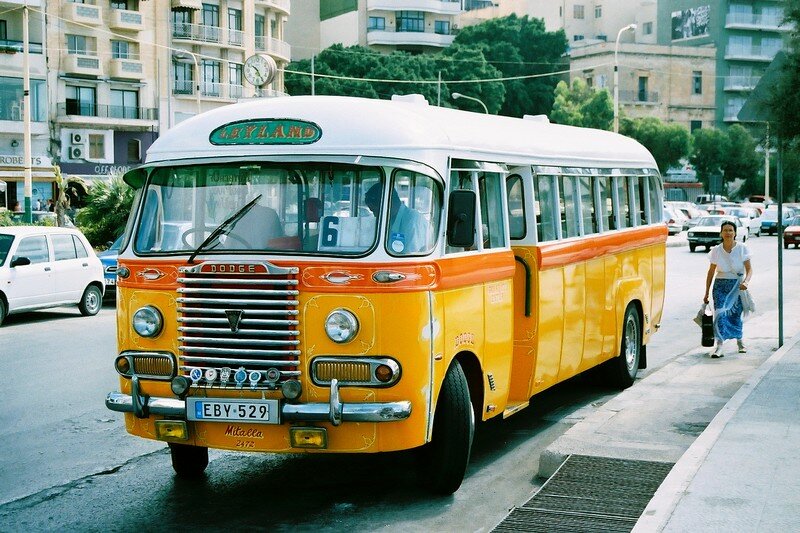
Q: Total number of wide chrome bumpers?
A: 1